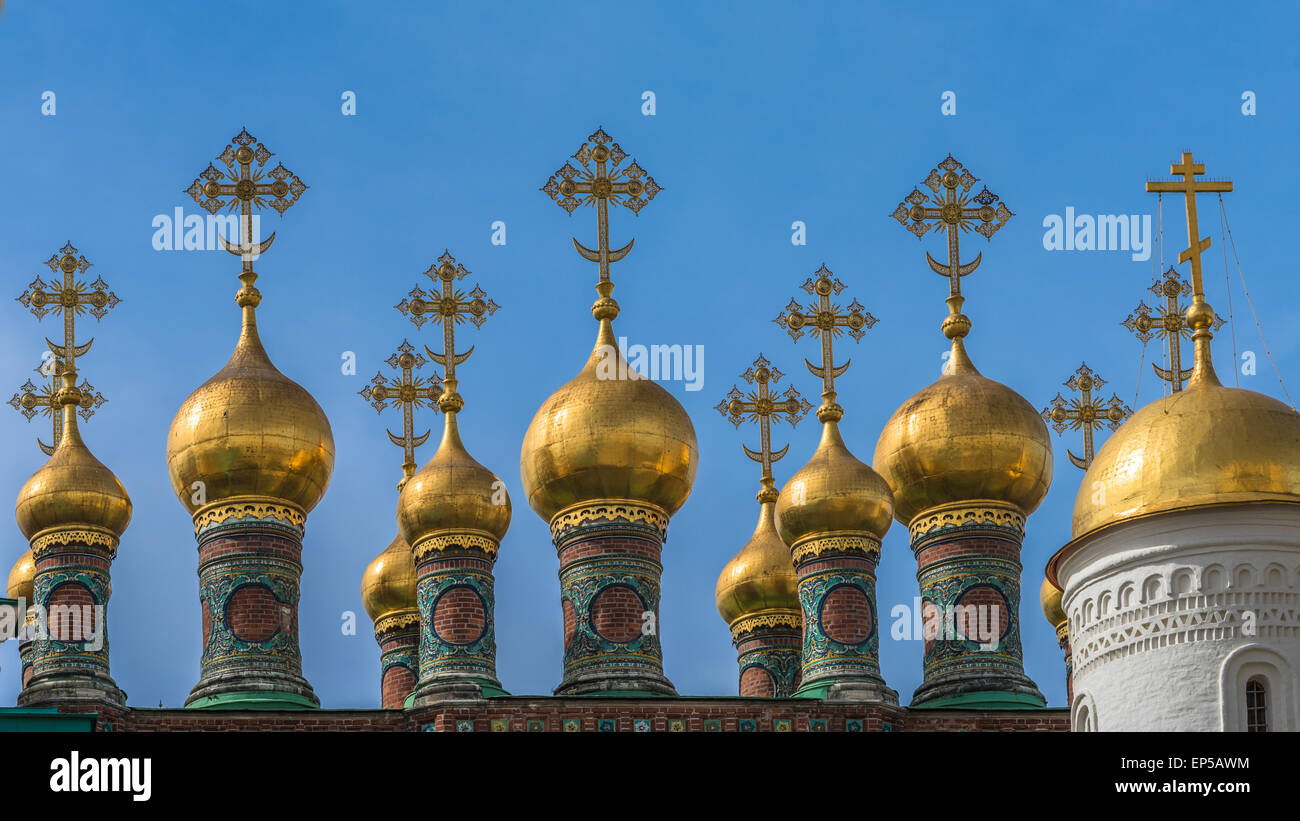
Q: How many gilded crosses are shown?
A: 12